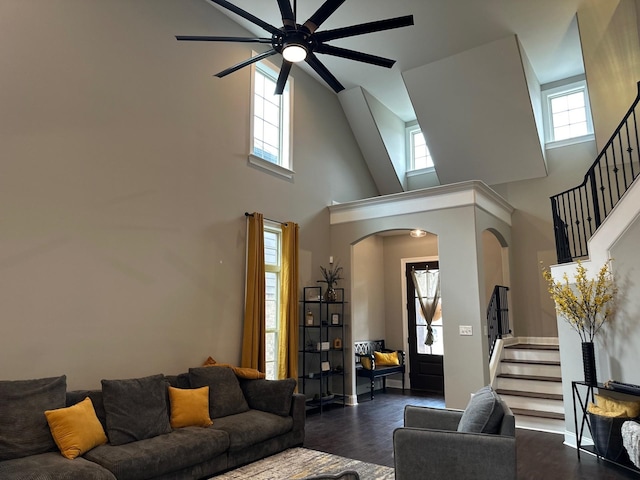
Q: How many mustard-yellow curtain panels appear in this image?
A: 2